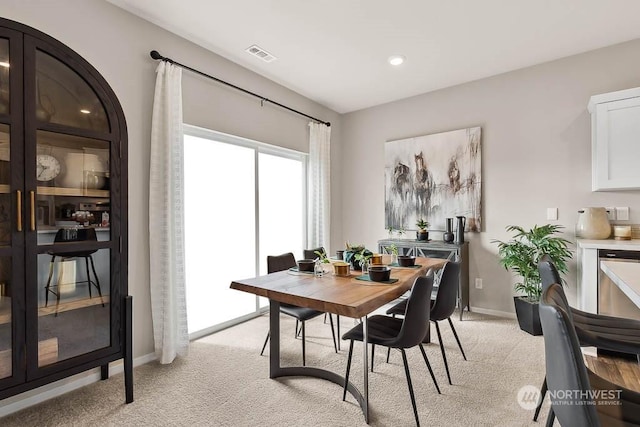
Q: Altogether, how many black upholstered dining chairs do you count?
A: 4